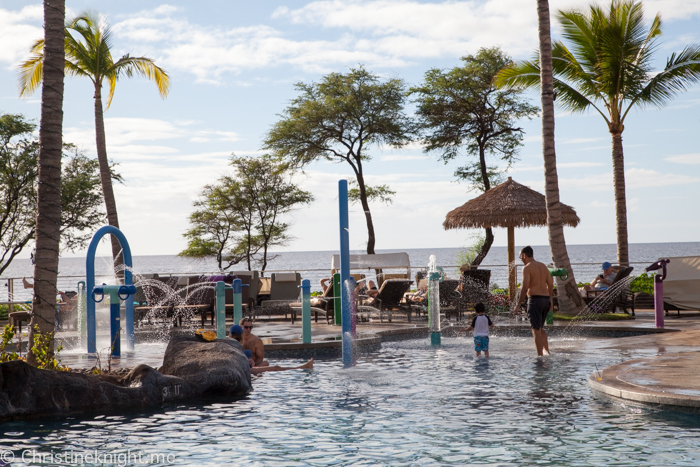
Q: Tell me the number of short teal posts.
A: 3